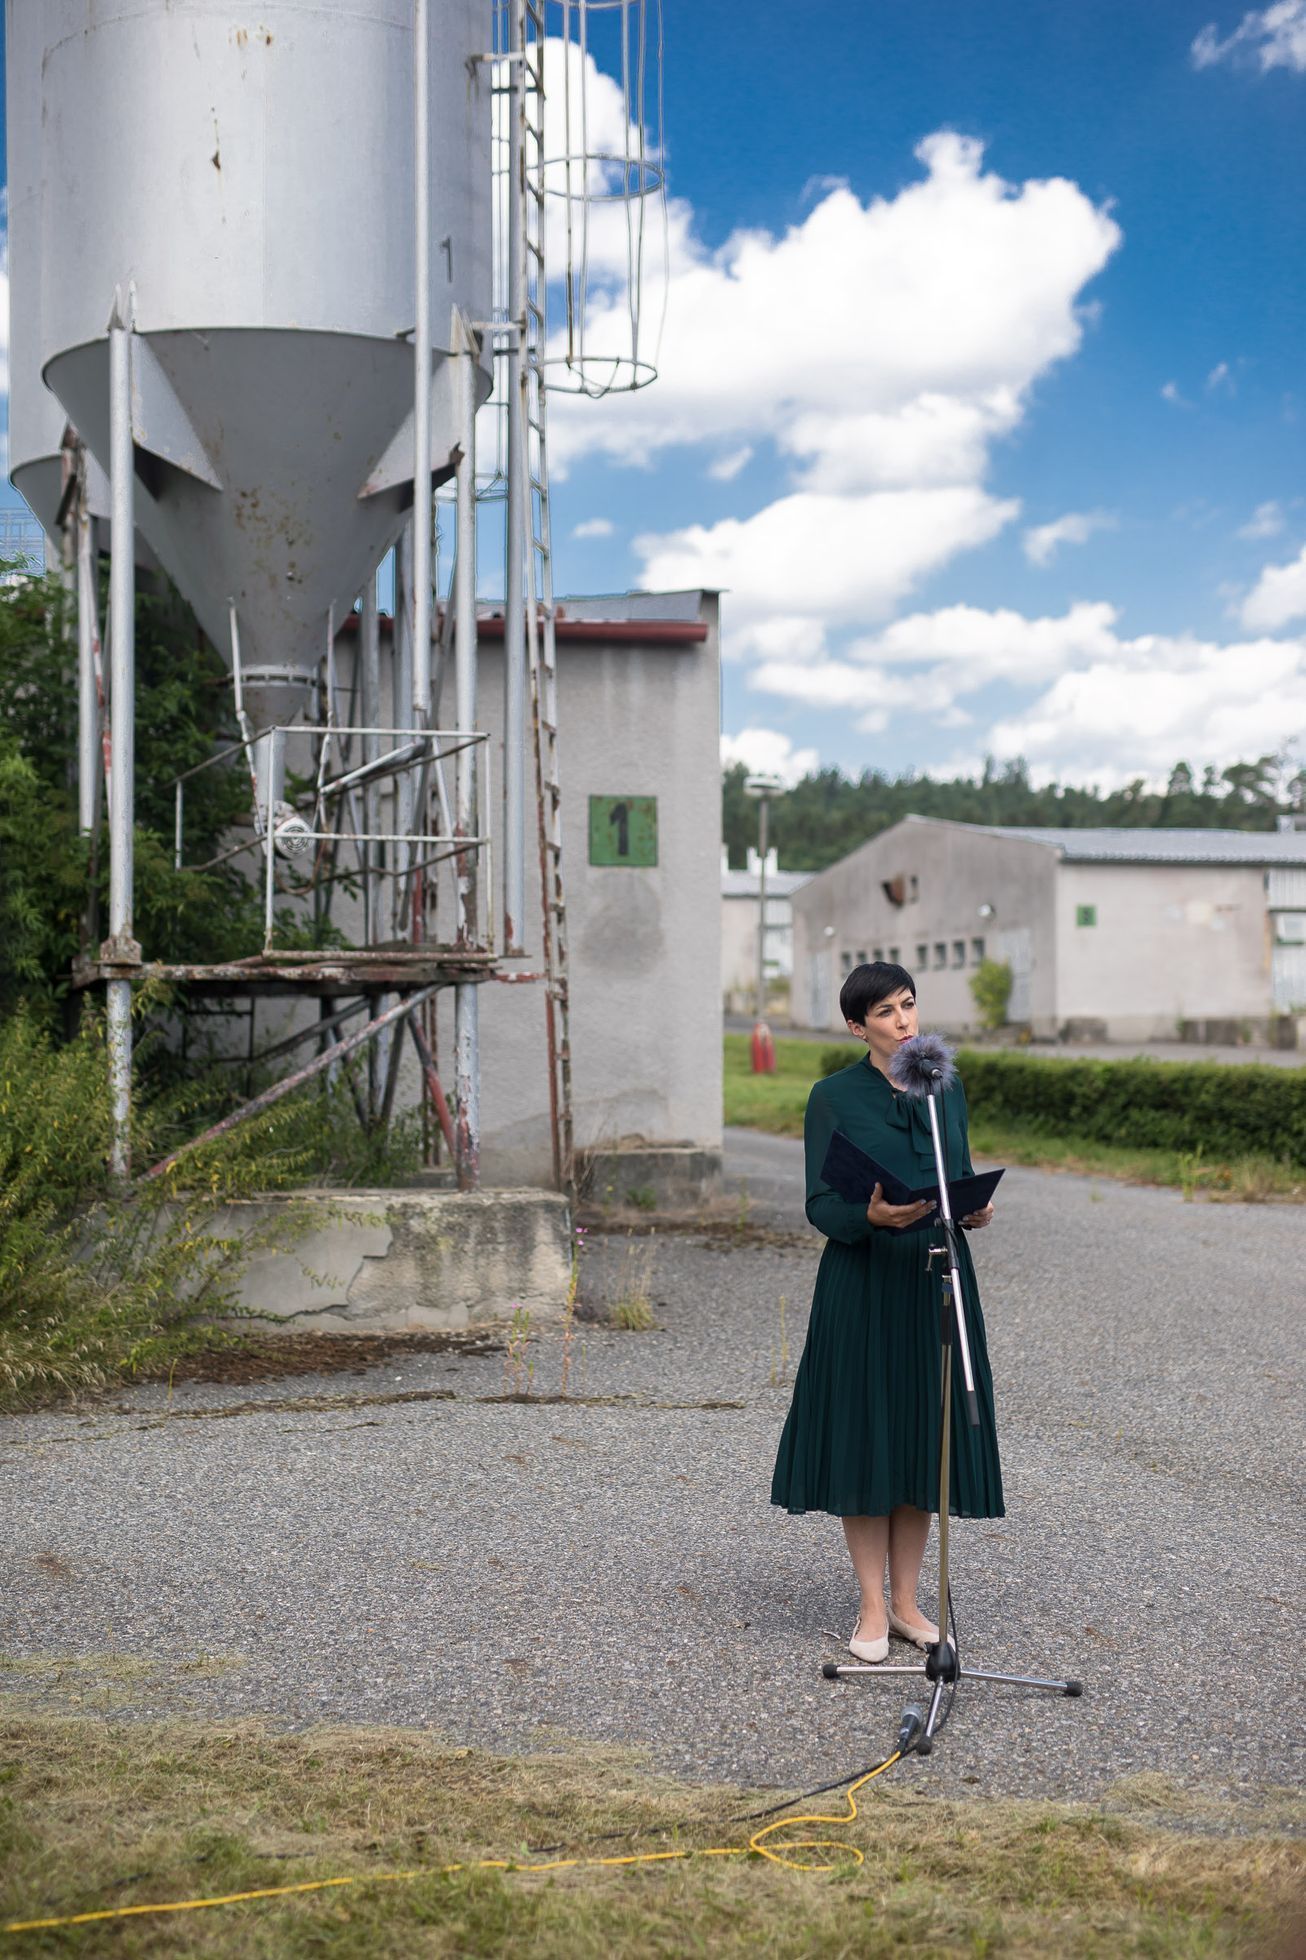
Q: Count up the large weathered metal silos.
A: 2